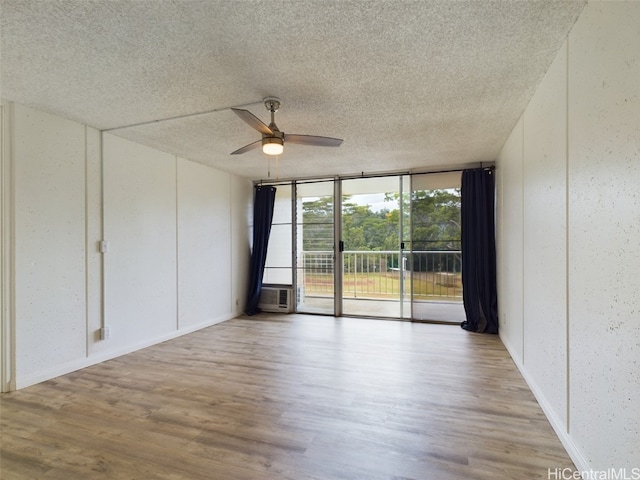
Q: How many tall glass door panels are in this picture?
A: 3